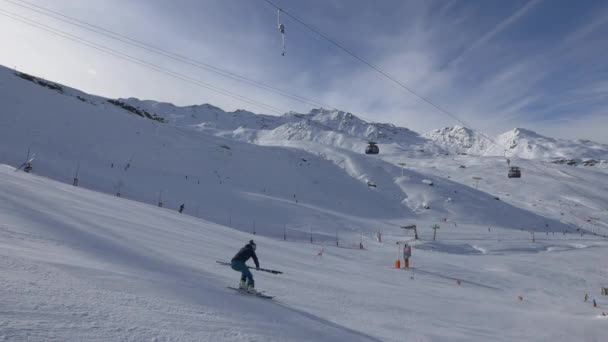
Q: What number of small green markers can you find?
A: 0